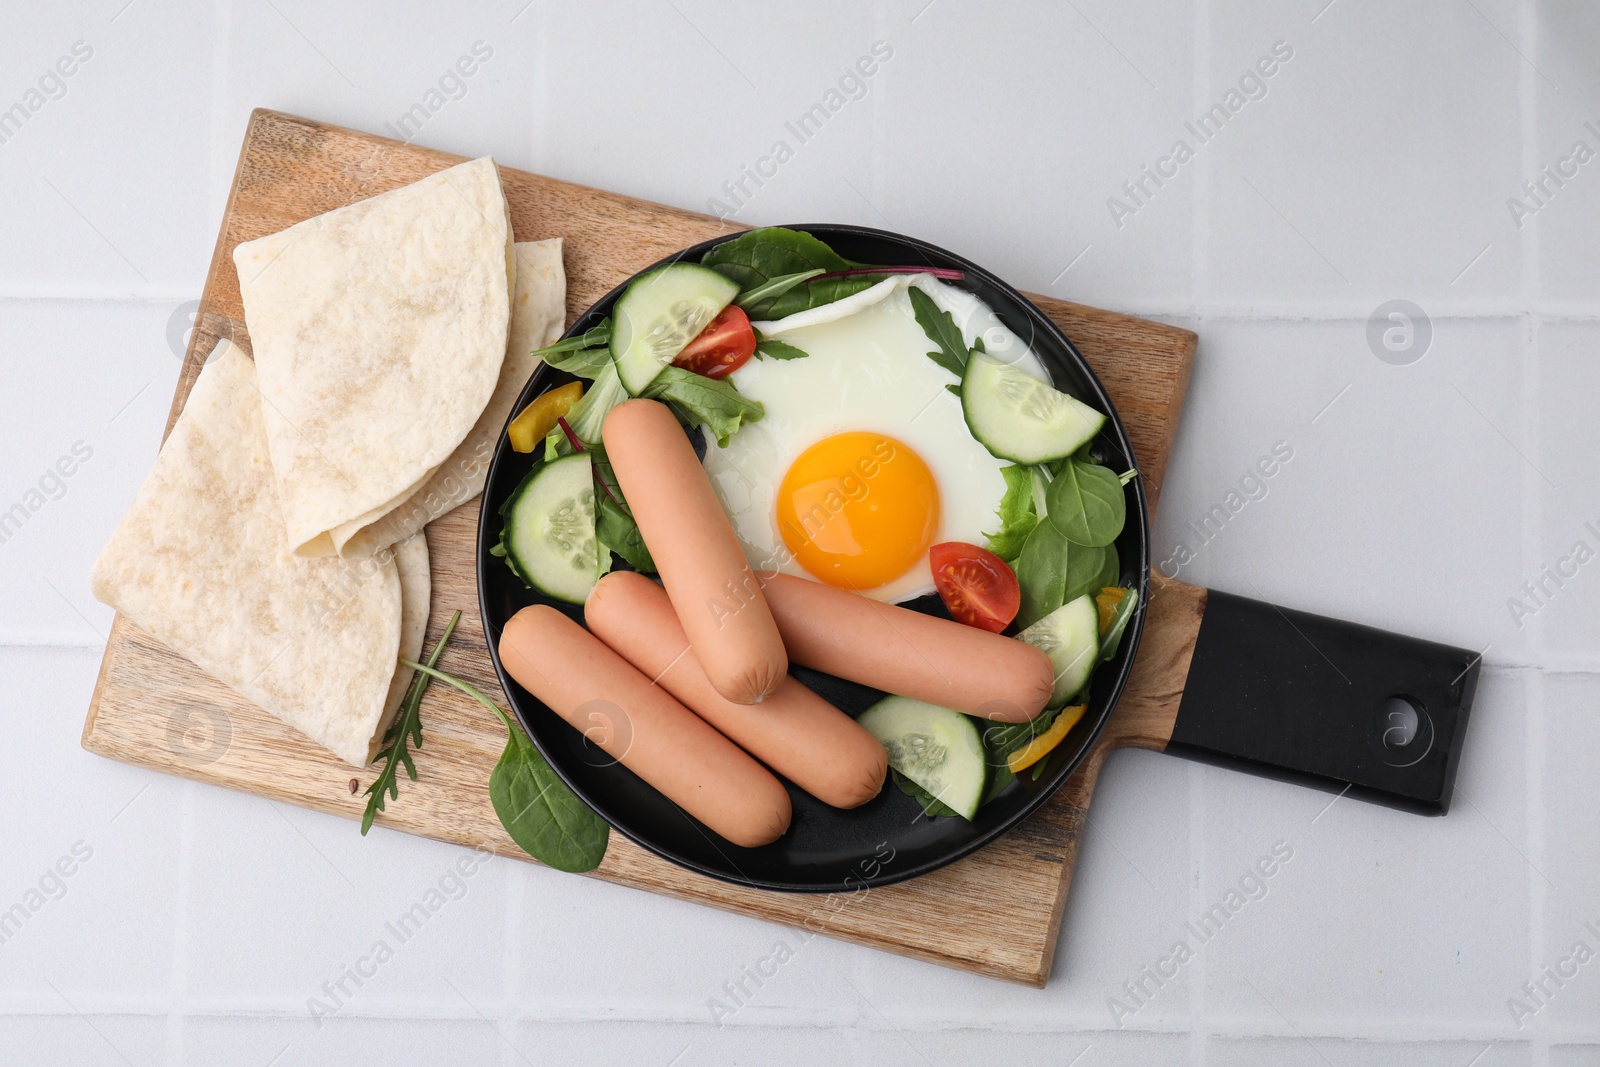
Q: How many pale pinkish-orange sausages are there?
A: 4